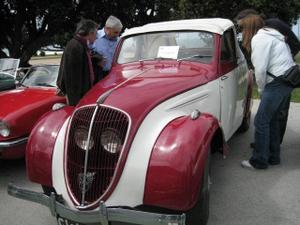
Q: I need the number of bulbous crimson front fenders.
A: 2